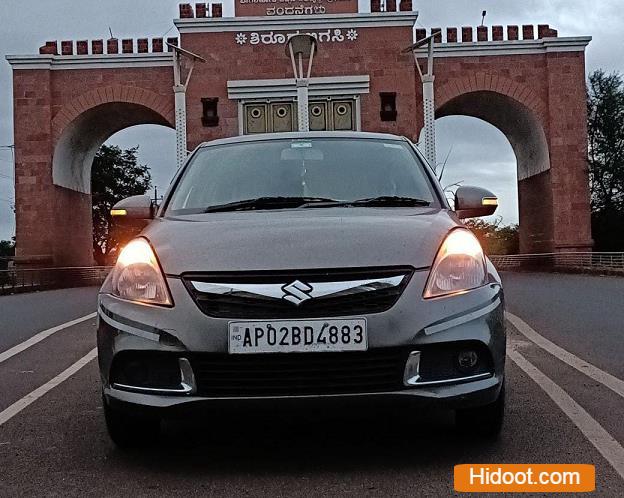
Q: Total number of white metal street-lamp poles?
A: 3